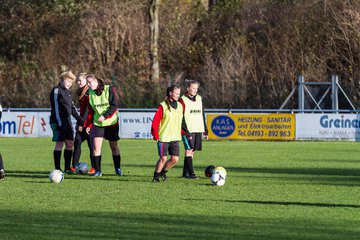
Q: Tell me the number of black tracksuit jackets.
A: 1